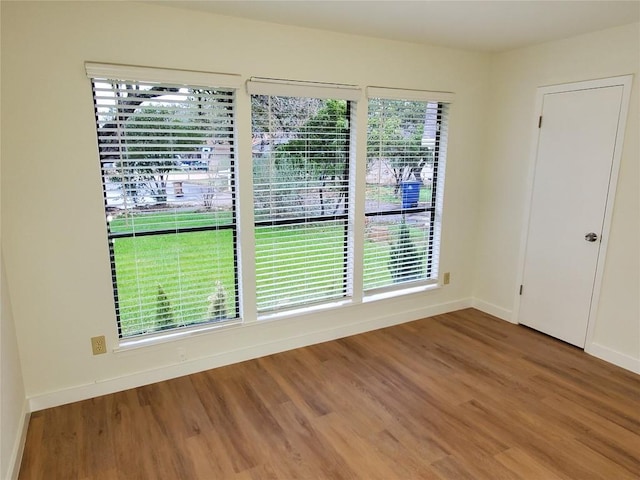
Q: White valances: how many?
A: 3